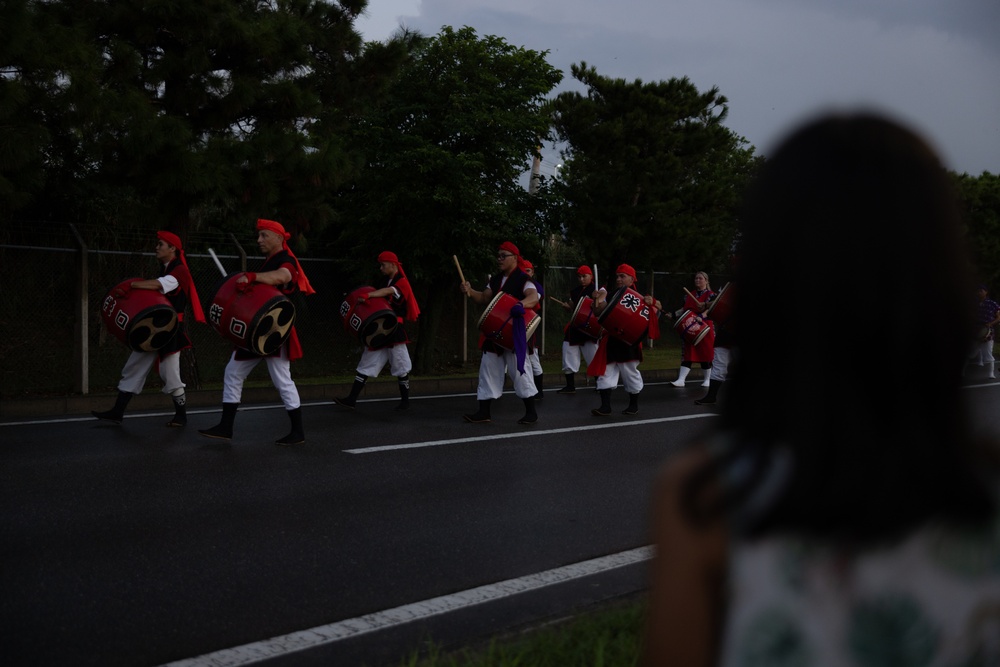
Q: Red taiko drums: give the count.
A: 8